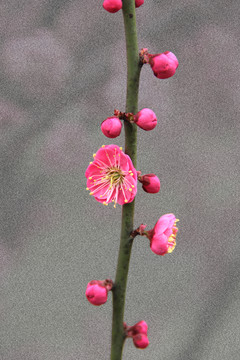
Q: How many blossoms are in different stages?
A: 11